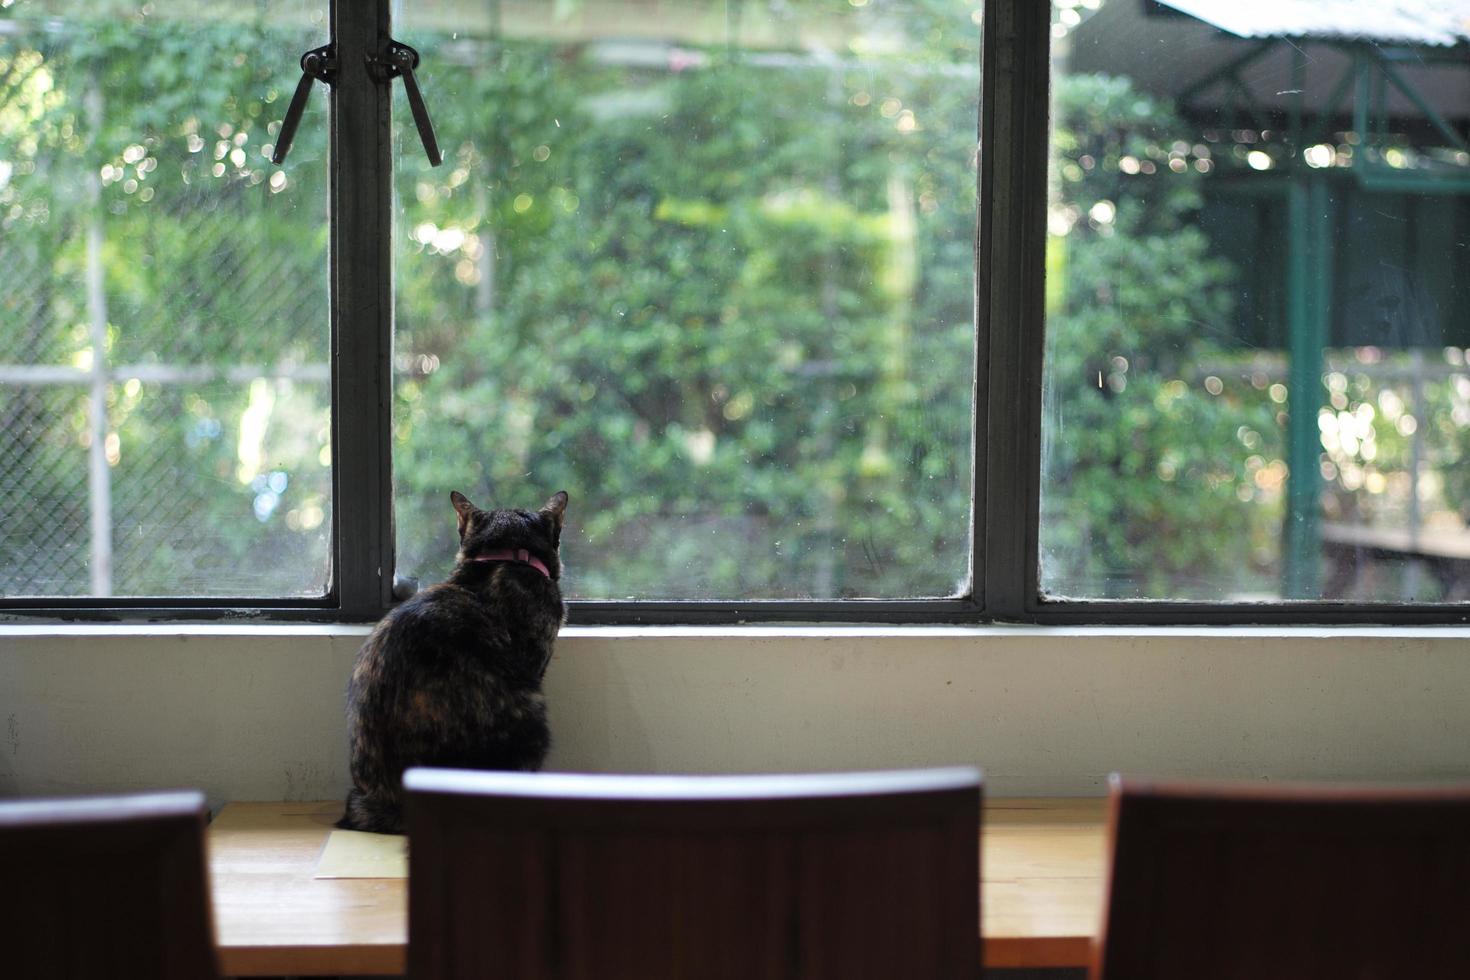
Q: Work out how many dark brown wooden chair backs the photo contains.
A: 3